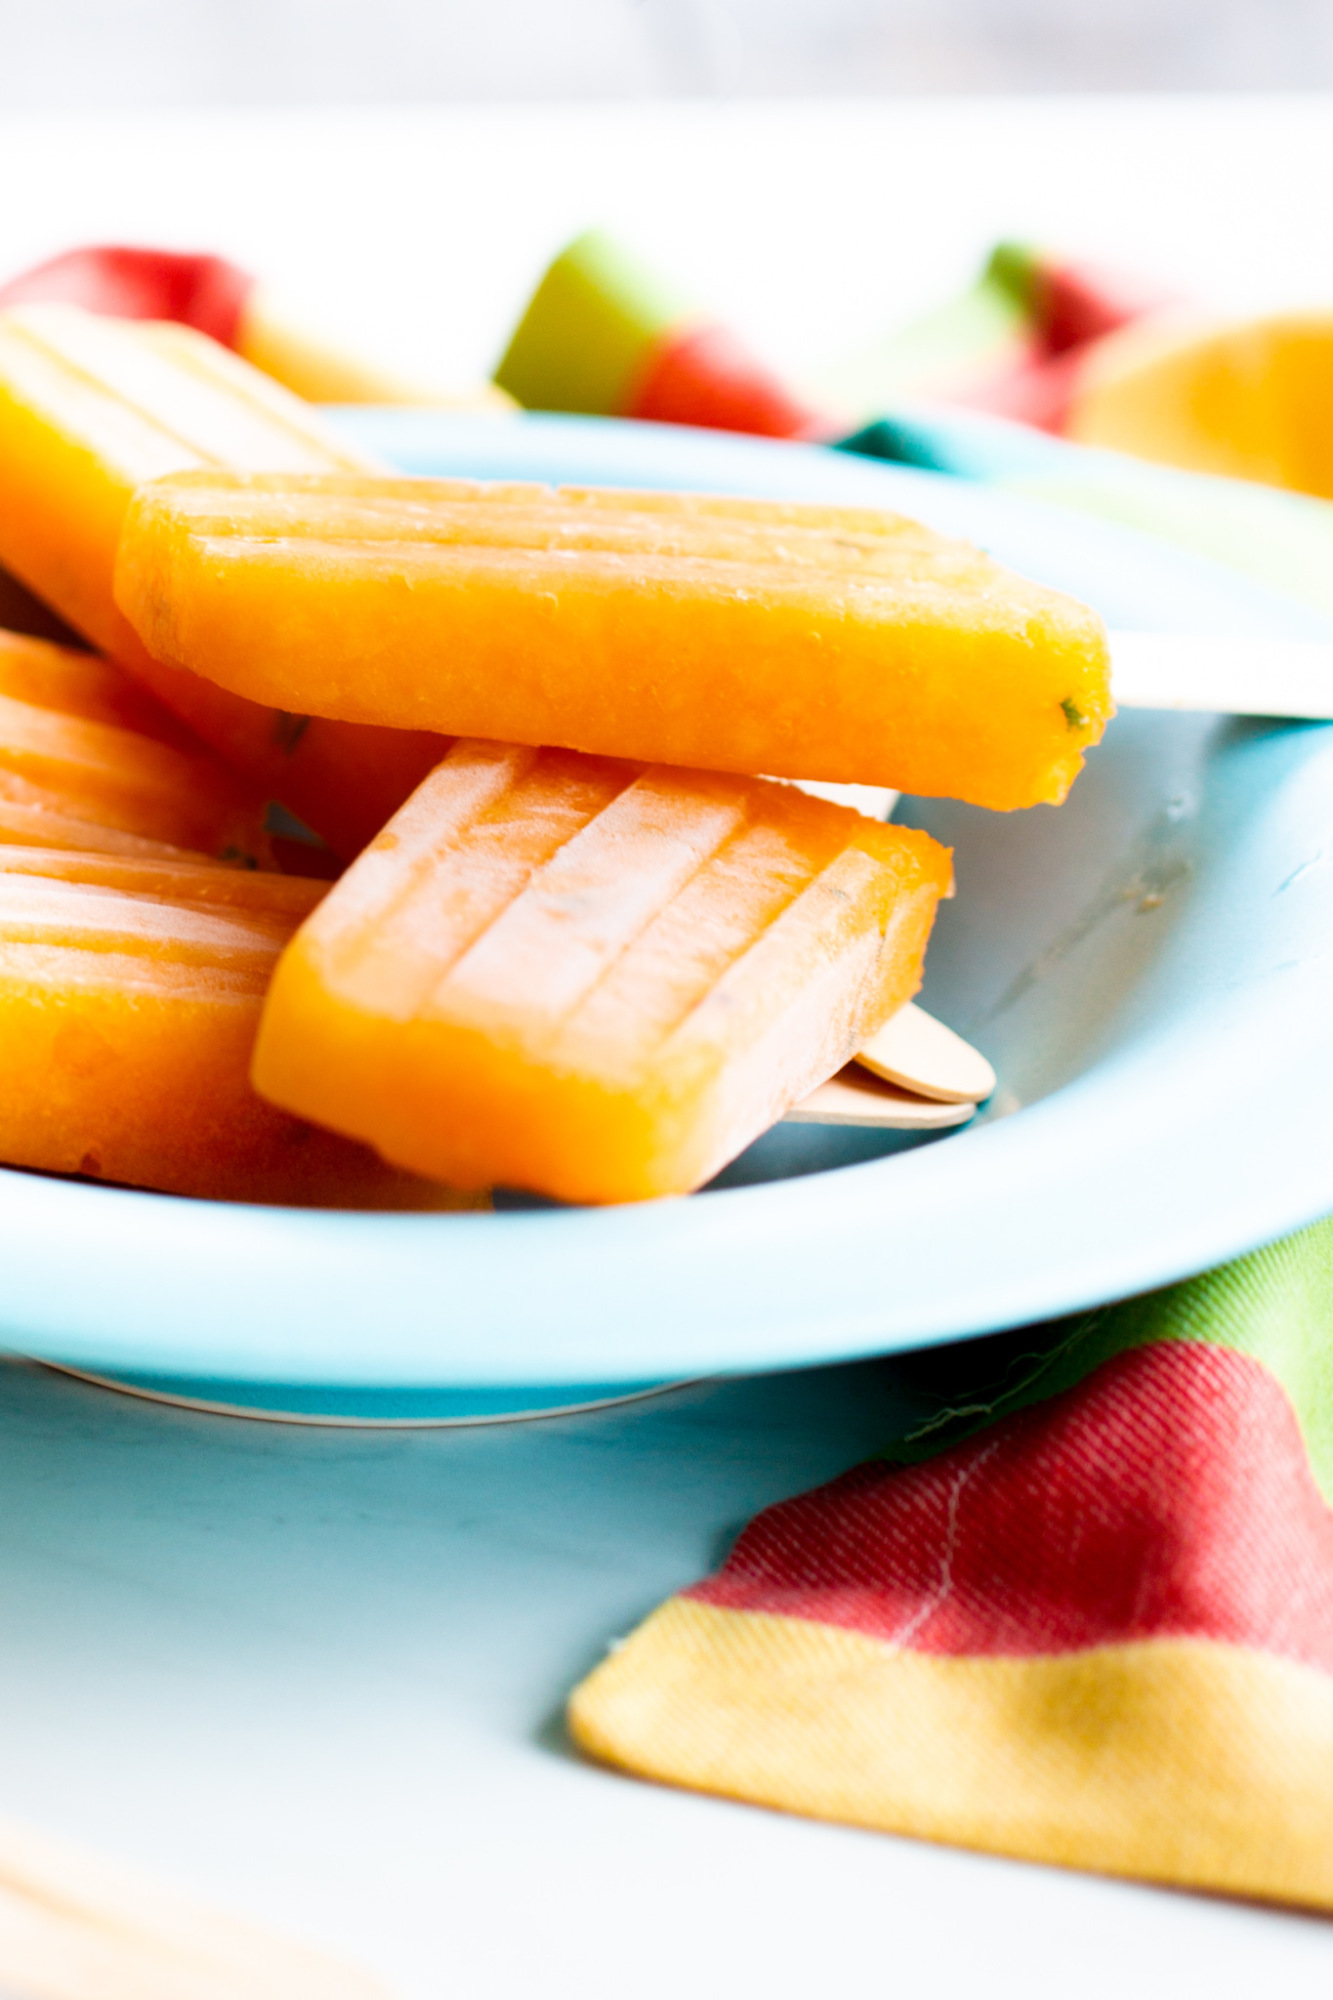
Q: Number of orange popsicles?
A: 5